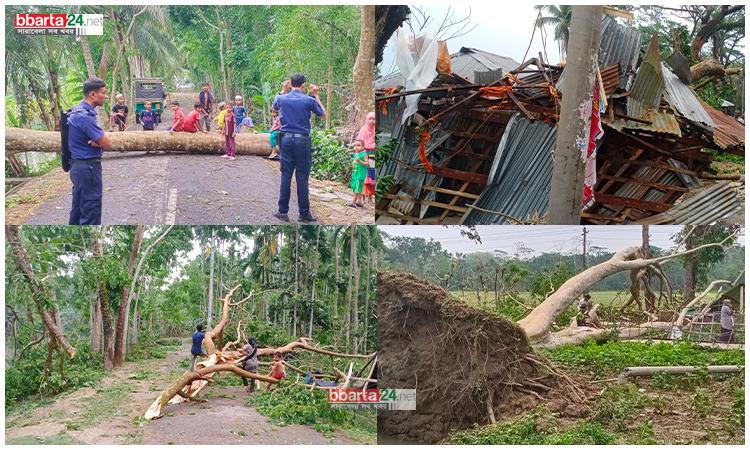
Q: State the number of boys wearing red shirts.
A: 2